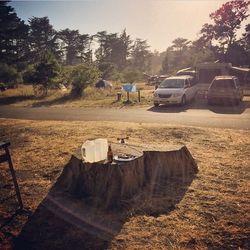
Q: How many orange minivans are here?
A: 0